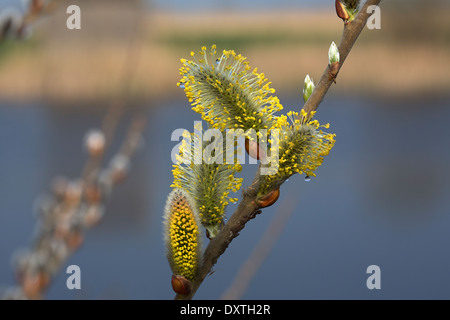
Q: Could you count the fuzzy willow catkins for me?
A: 4